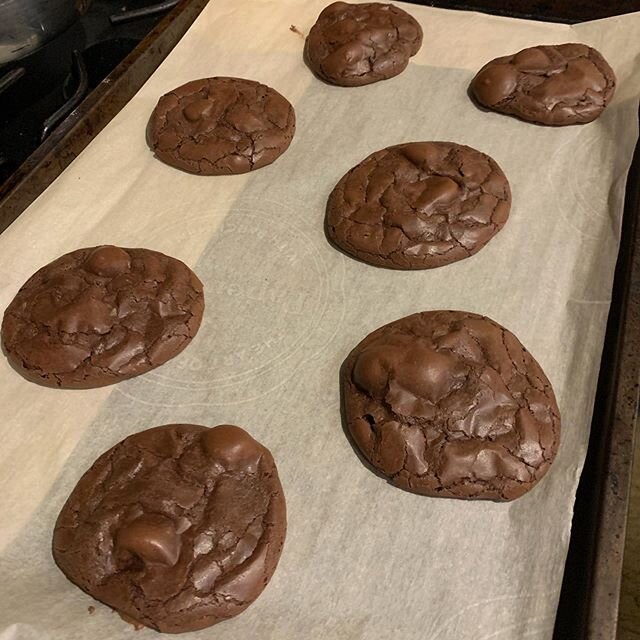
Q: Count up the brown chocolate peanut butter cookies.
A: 7